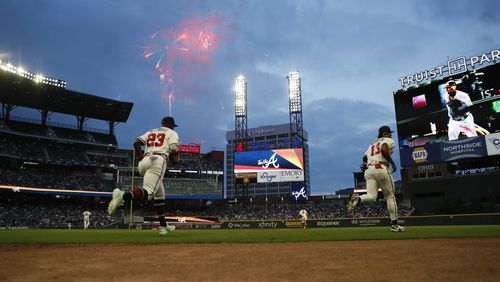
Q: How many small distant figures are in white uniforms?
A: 2